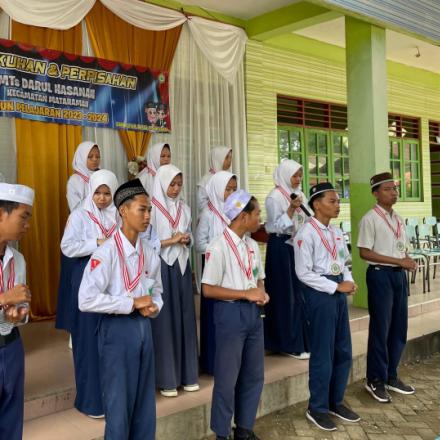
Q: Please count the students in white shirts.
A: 12